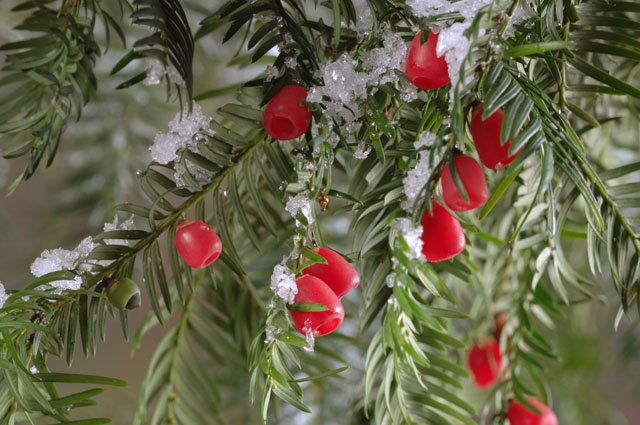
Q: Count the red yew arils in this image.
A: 10